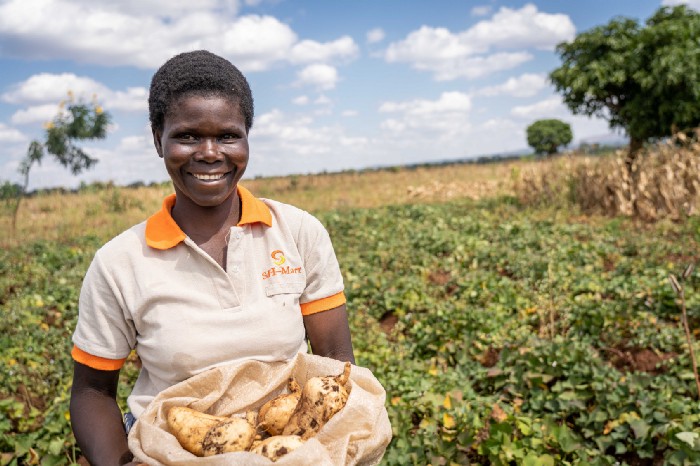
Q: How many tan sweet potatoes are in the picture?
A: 5